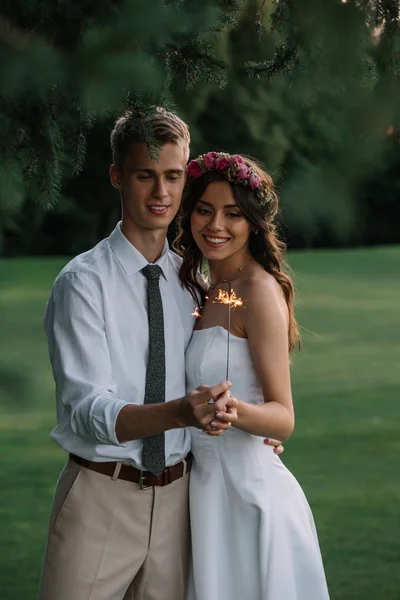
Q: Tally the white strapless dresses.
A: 1